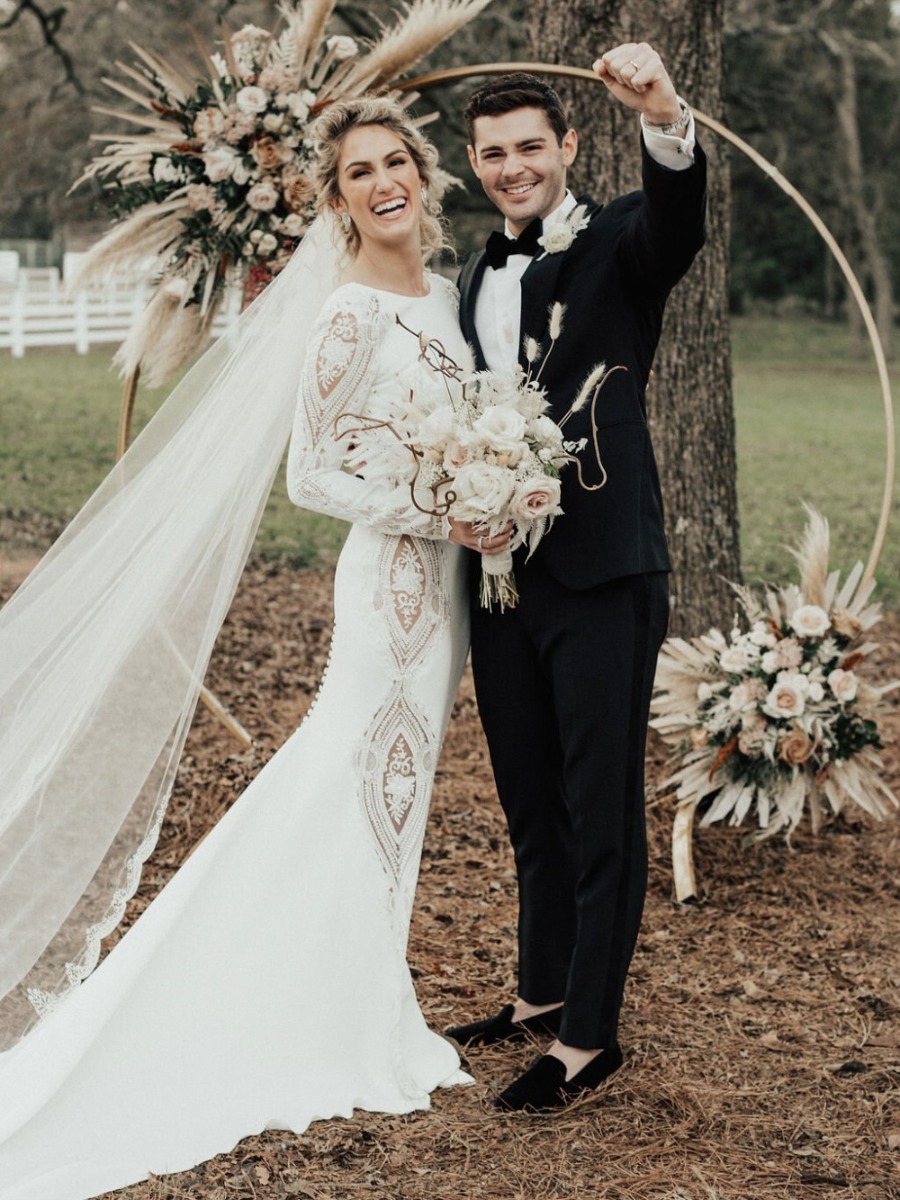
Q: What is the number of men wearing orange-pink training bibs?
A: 0